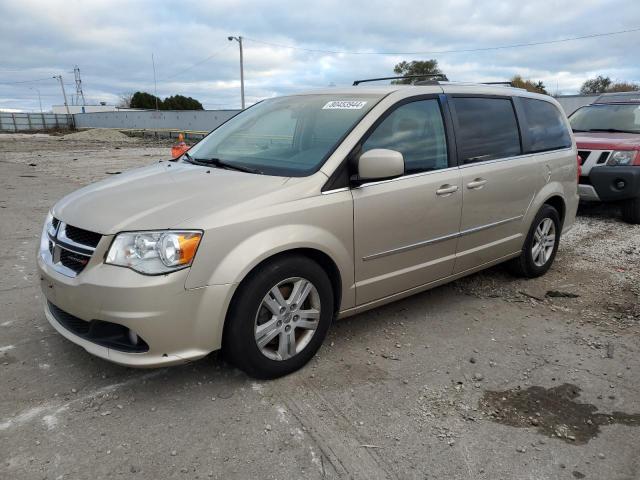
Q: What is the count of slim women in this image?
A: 0